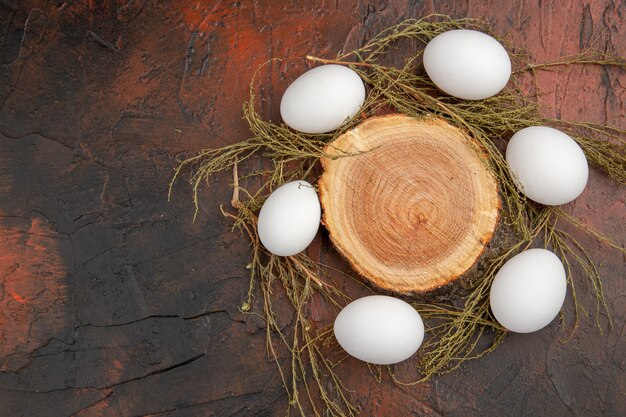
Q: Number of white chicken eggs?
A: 6